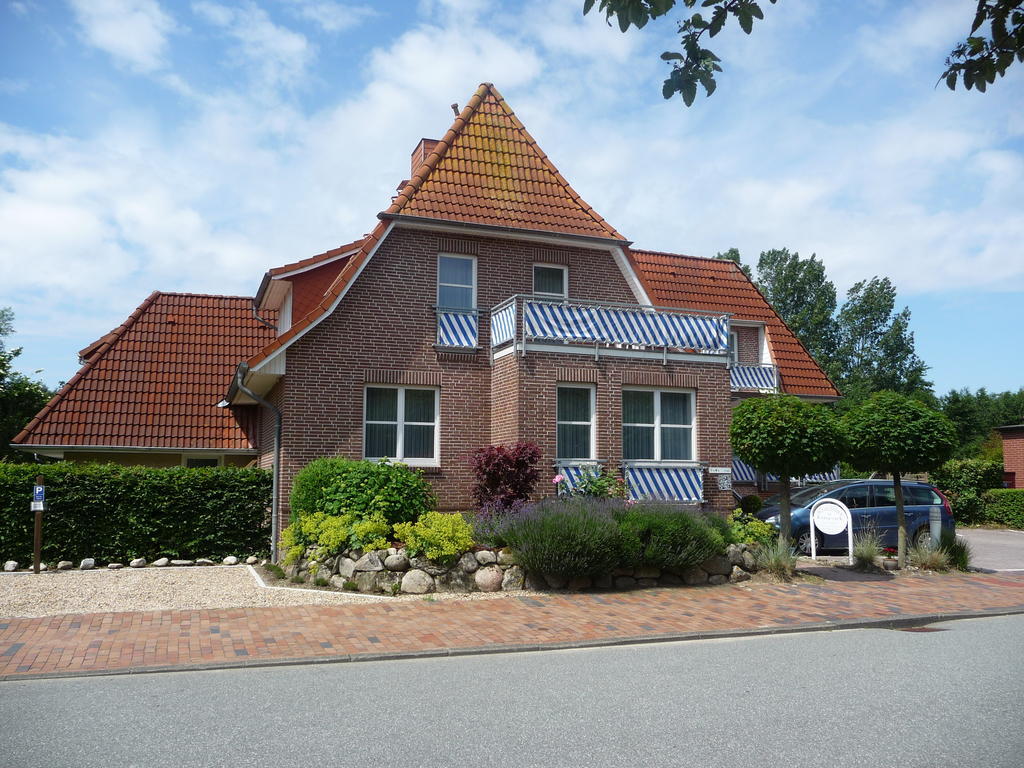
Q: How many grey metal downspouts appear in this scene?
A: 2